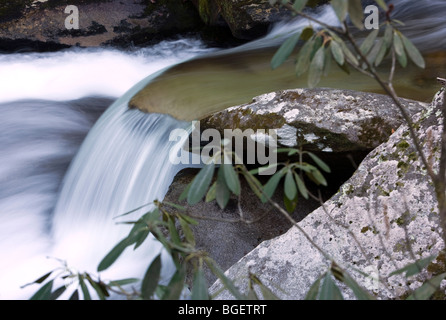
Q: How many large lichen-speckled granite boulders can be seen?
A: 2